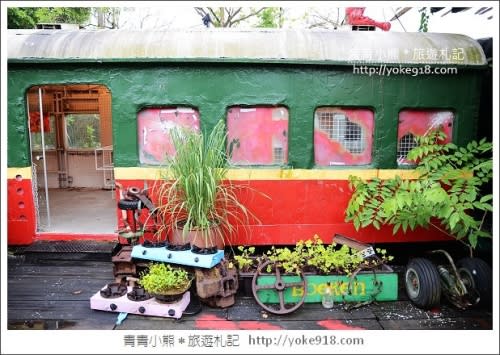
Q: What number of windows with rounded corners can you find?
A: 4